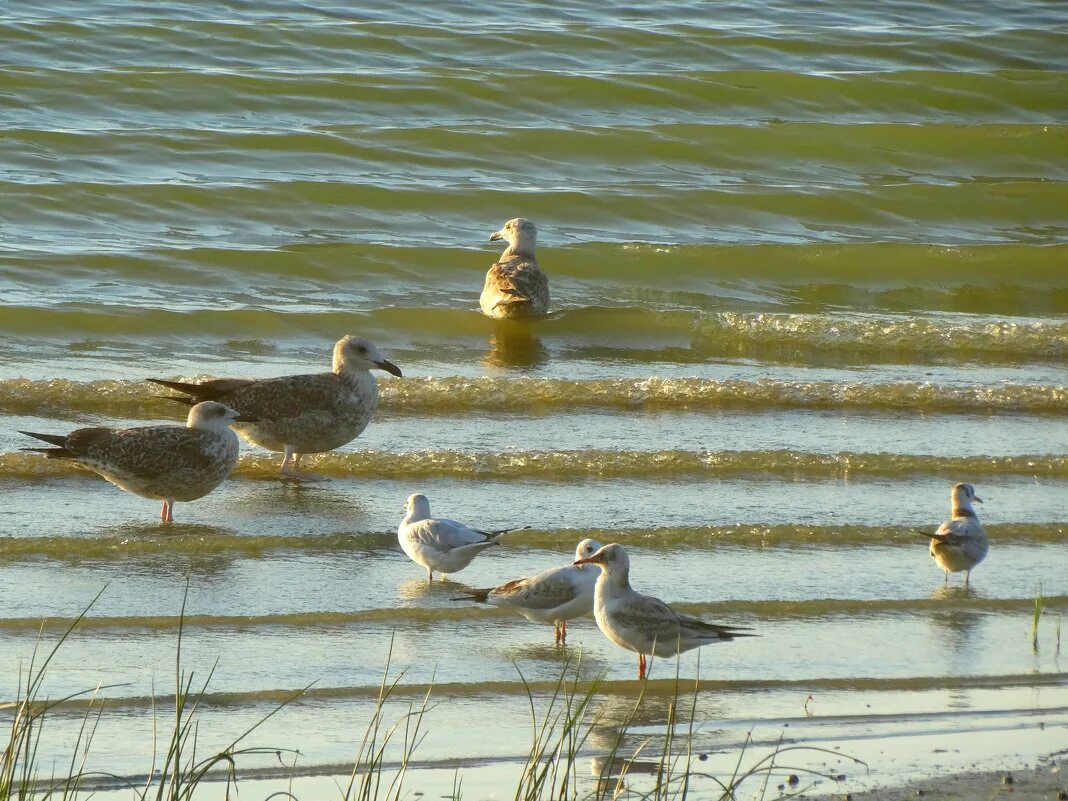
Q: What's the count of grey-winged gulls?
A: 4